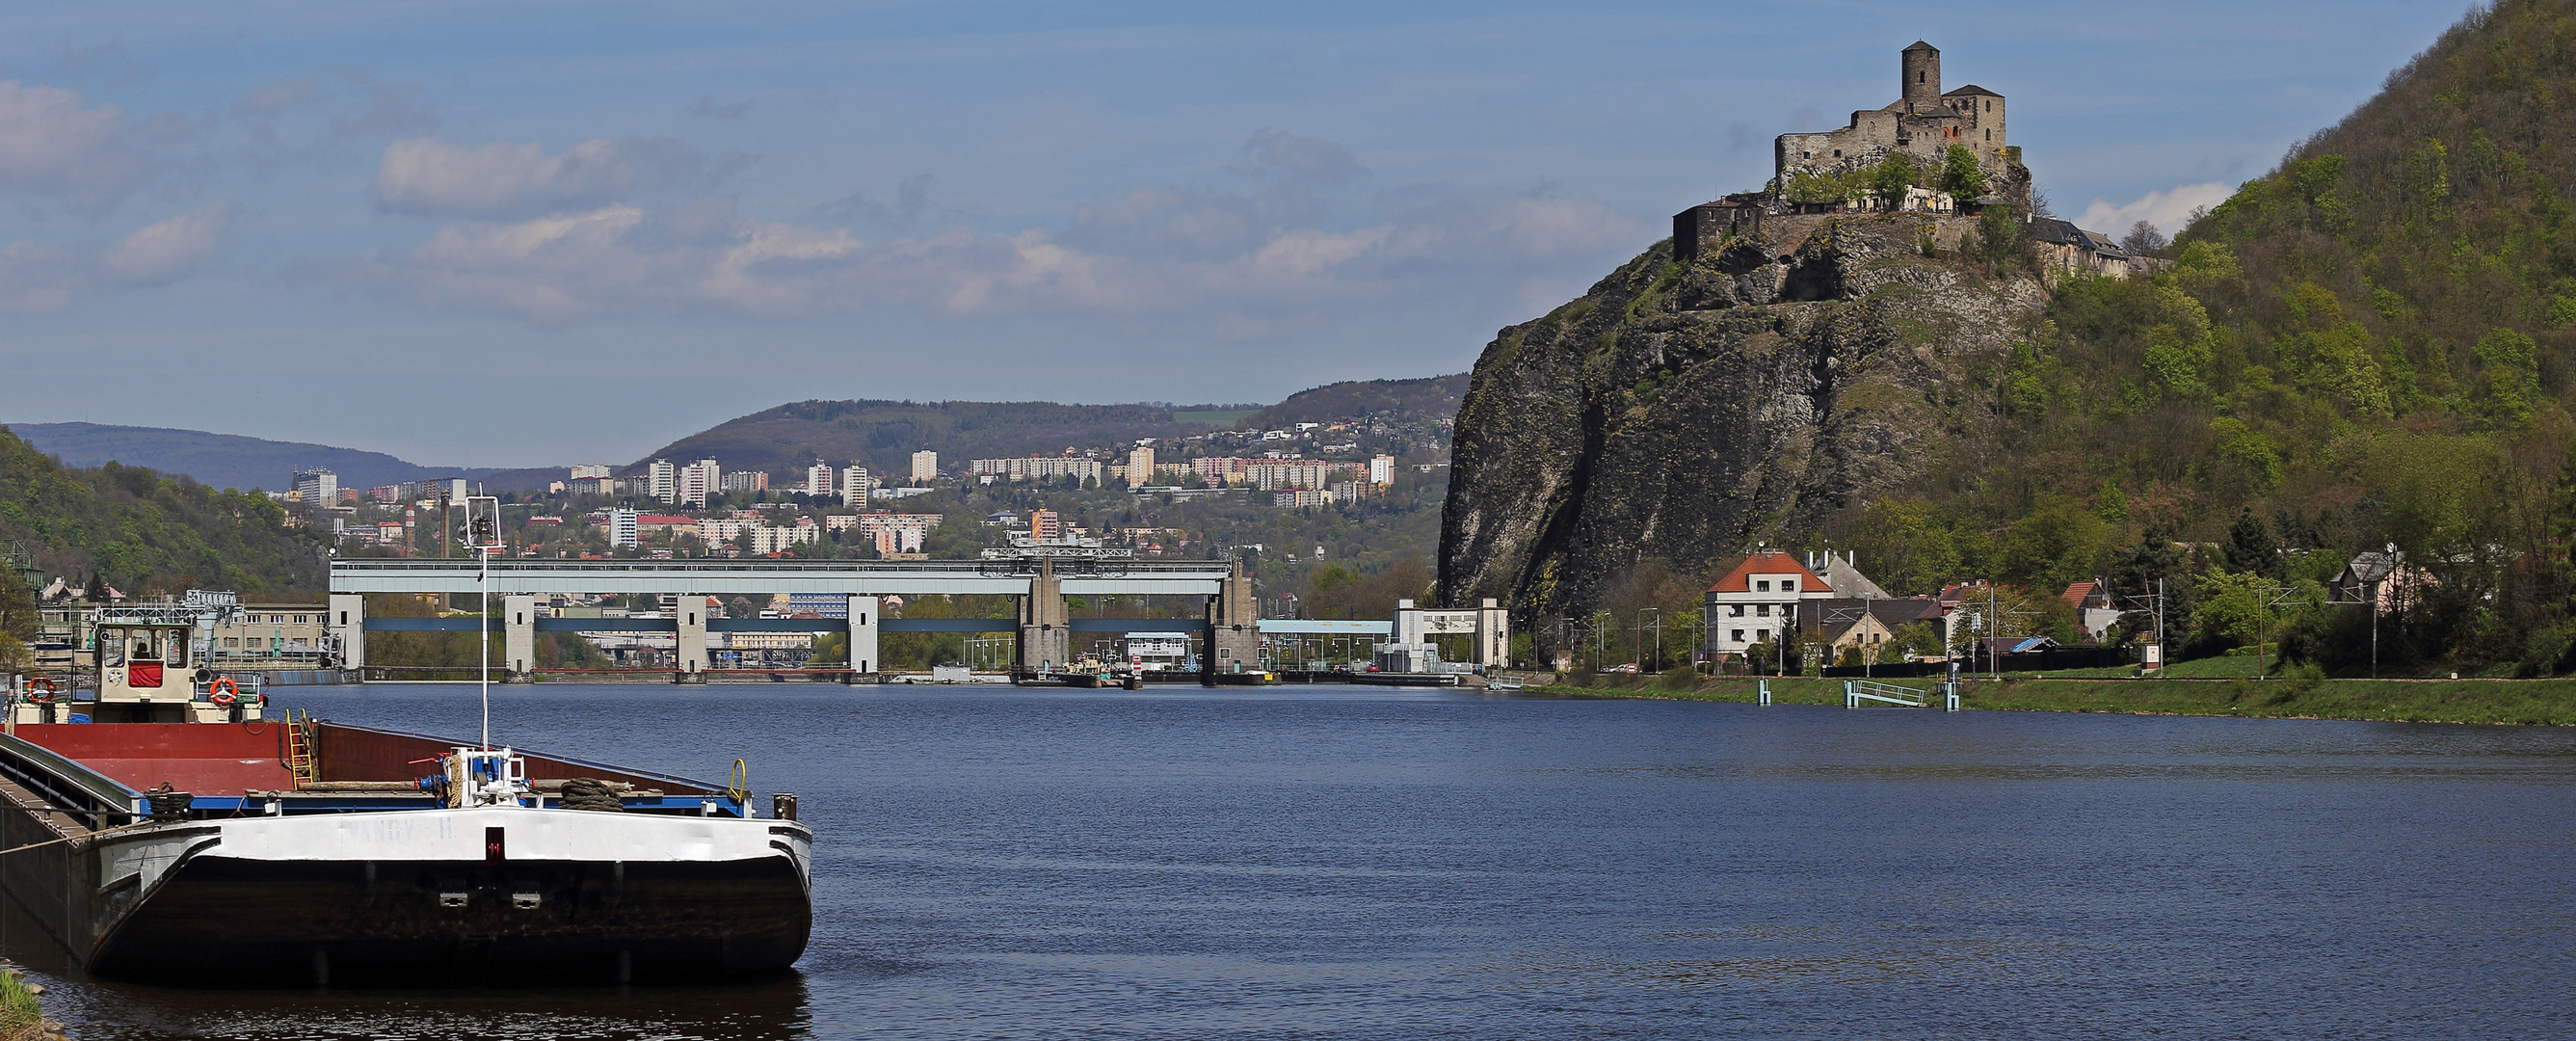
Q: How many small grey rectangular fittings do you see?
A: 2